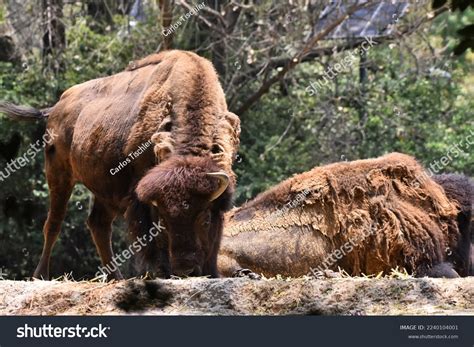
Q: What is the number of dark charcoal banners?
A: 1